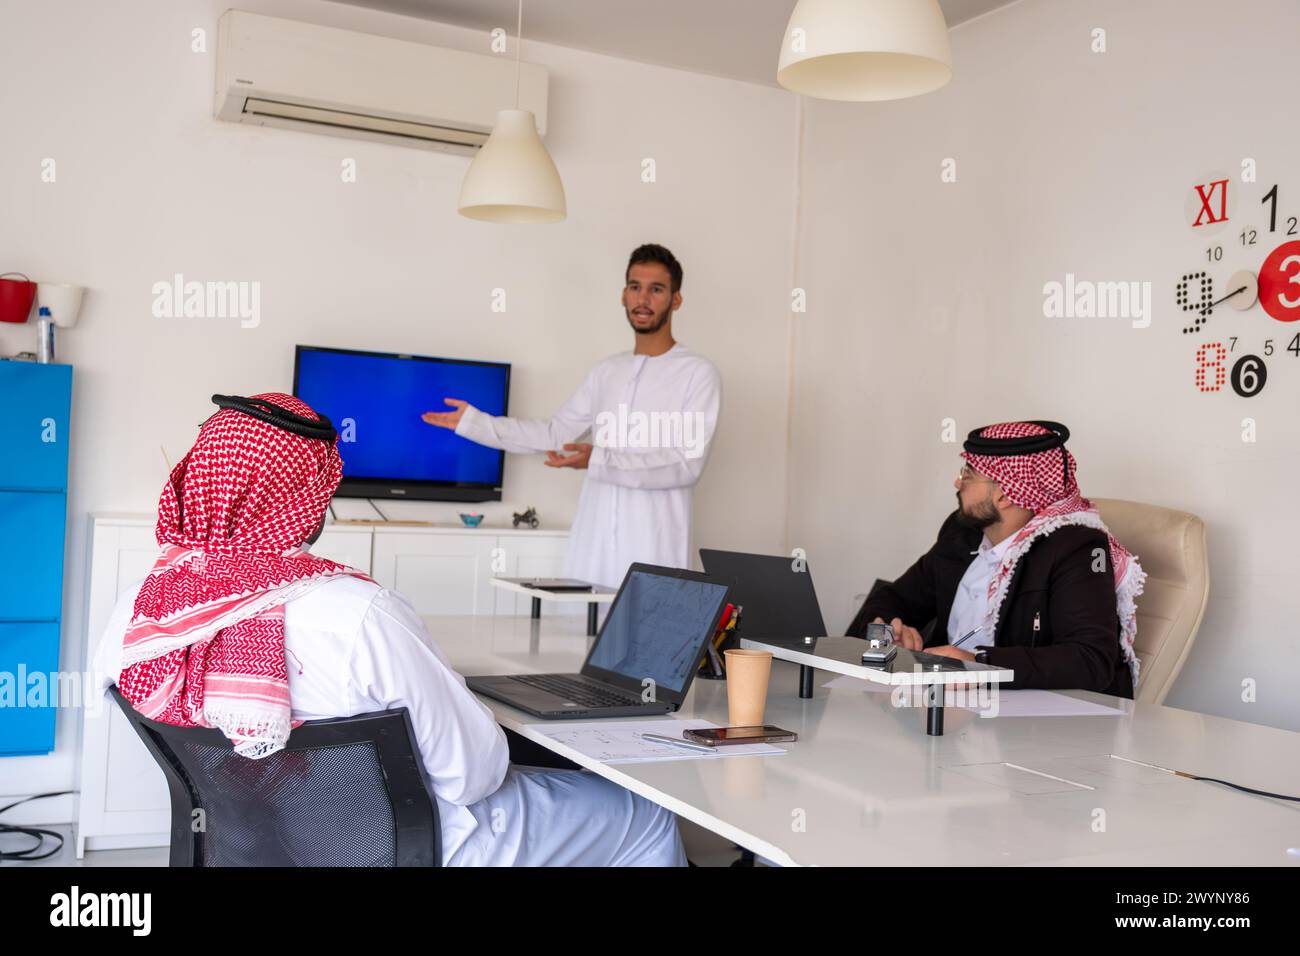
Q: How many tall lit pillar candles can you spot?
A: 0